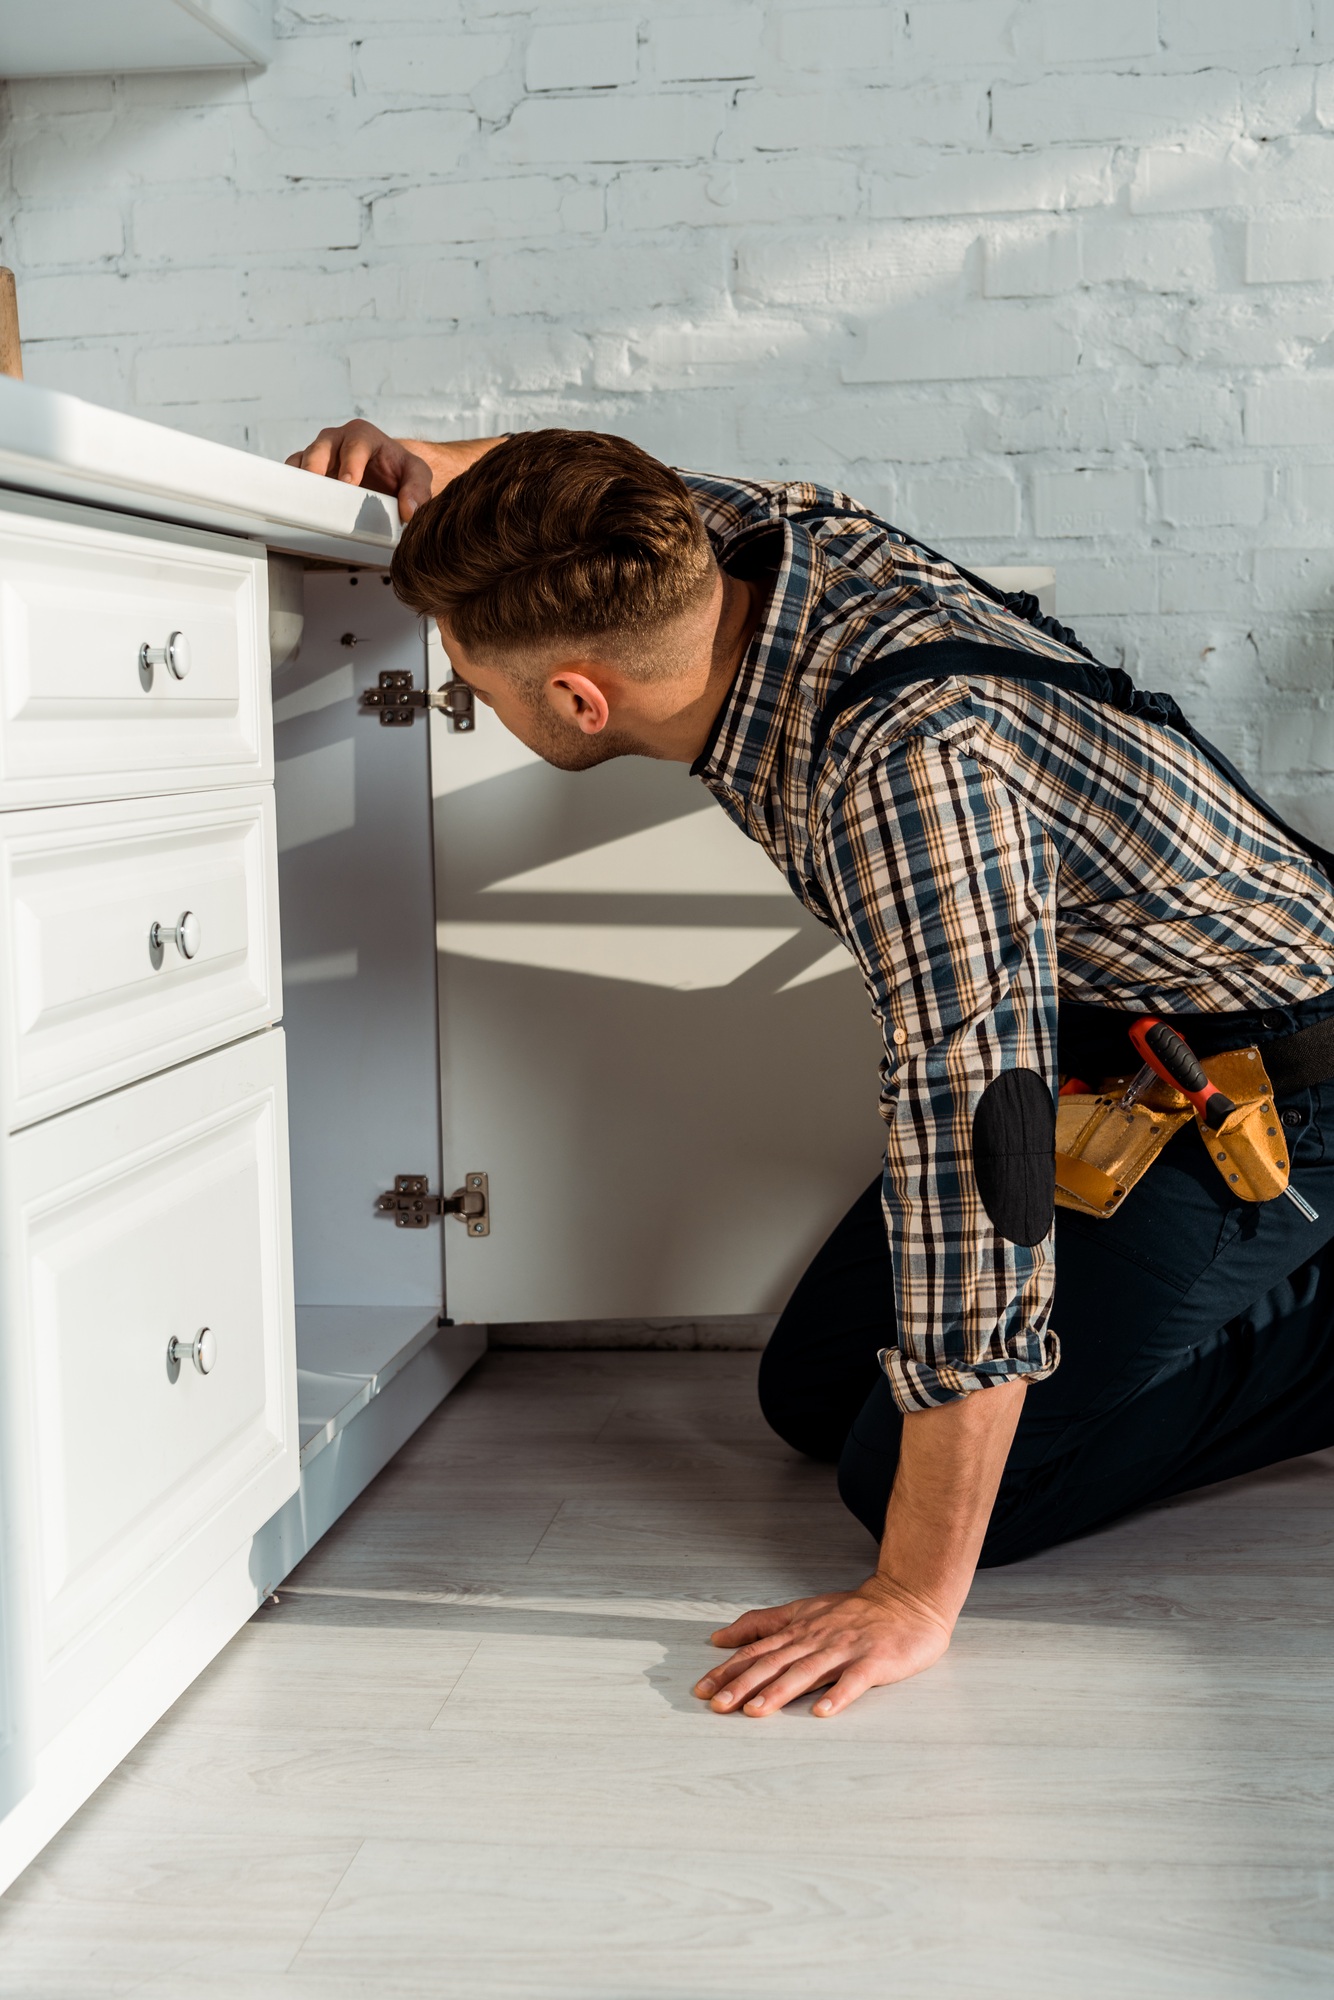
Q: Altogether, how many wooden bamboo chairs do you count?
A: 0